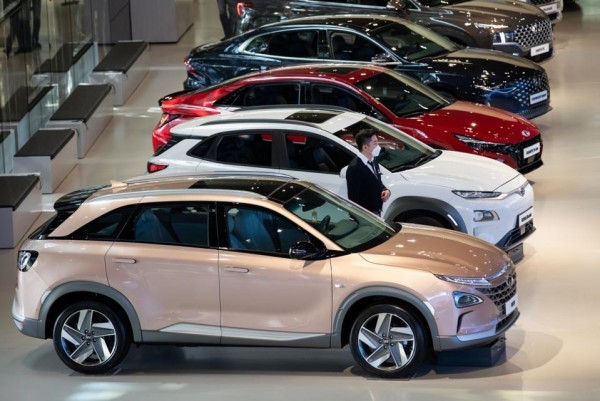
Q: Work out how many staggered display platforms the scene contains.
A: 4